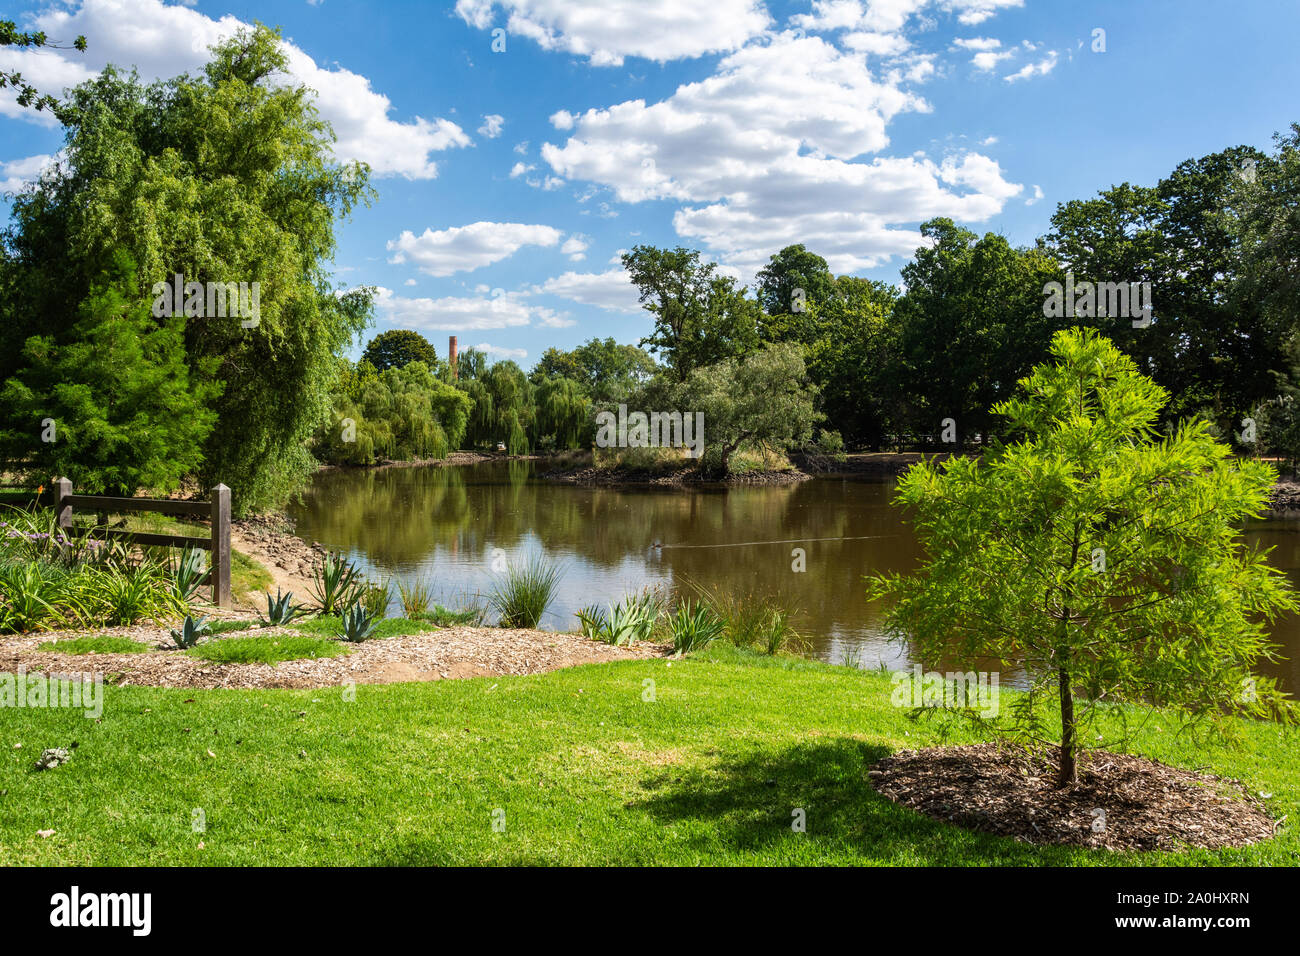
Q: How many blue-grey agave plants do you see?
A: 3